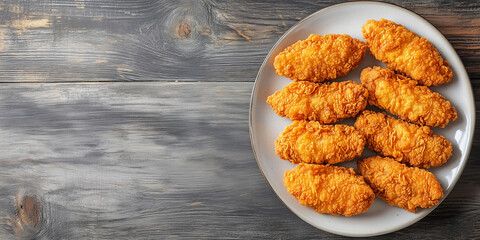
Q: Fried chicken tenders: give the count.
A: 8